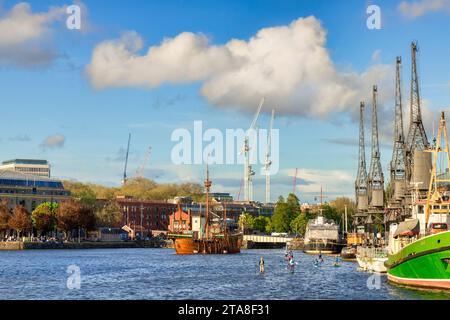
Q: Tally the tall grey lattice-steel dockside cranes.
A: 4